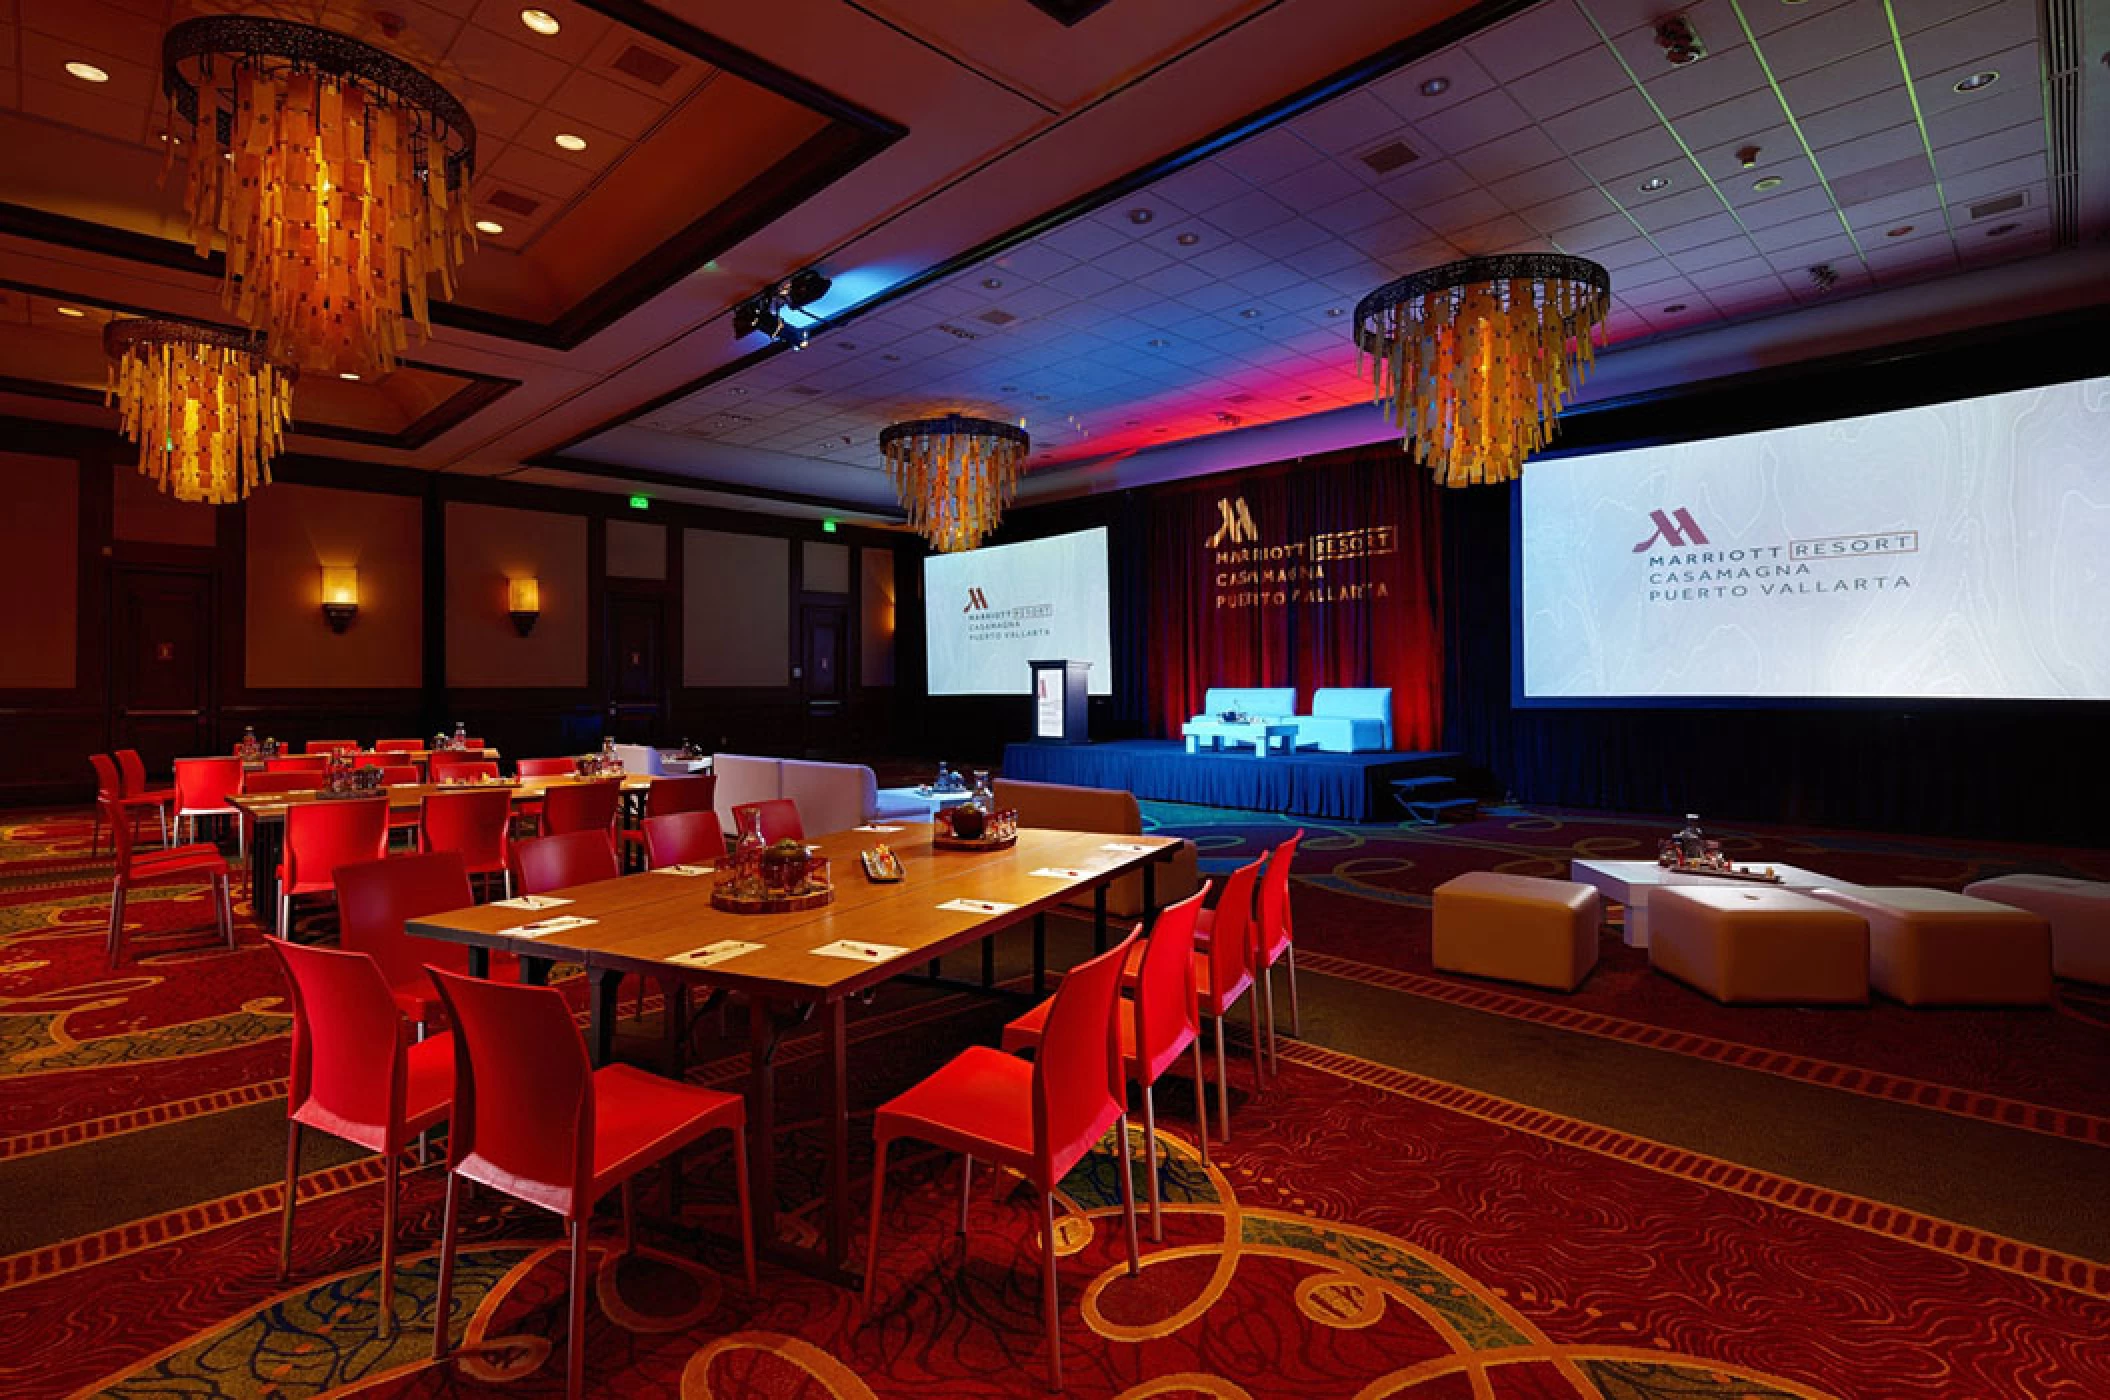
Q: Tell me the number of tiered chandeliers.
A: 4